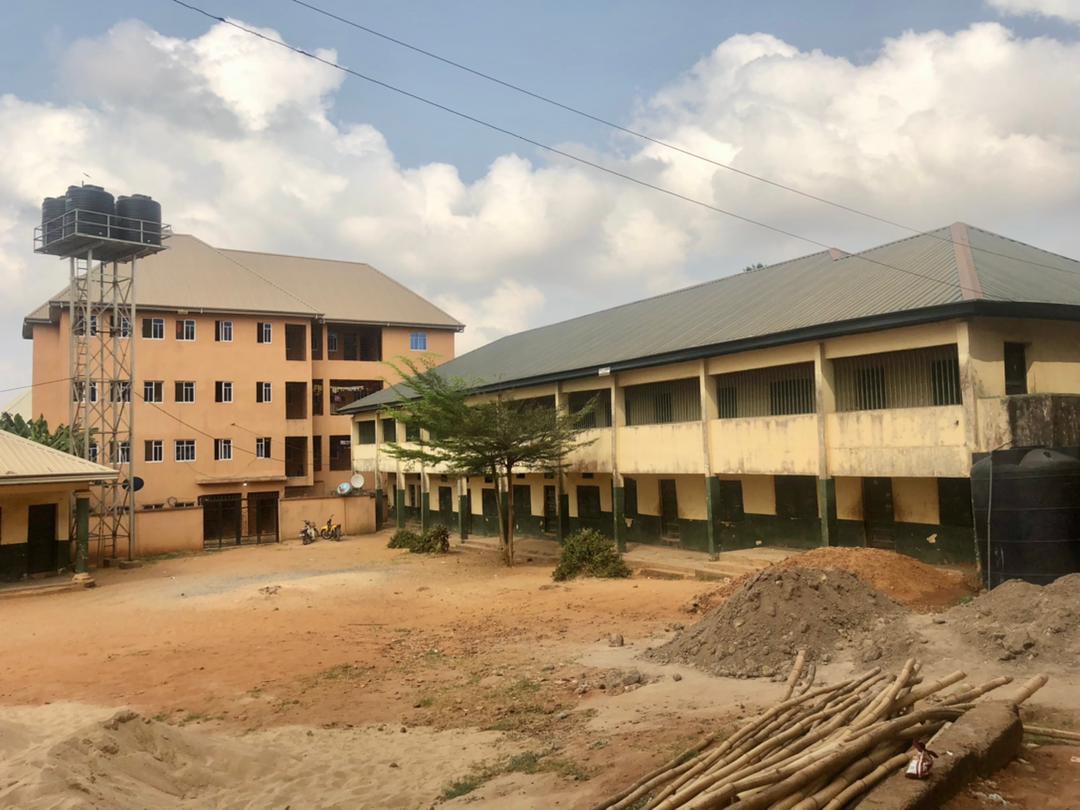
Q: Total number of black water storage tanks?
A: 4